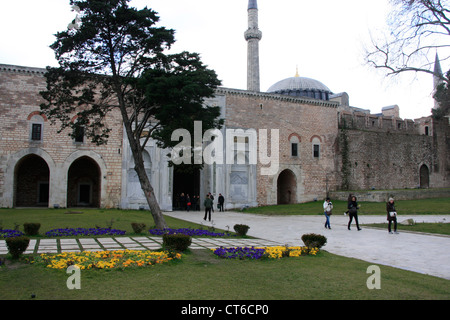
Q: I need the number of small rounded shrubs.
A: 6